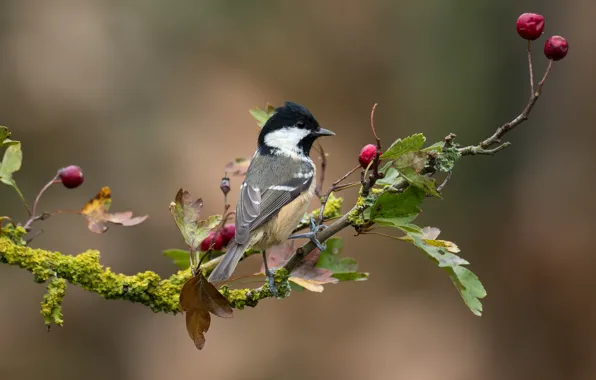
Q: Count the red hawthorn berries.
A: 6